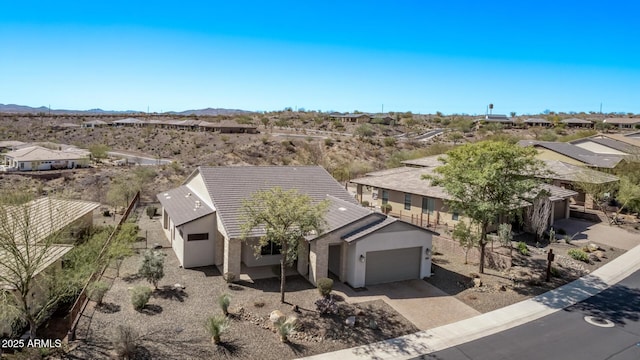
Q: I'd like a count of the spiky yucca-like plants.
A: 3